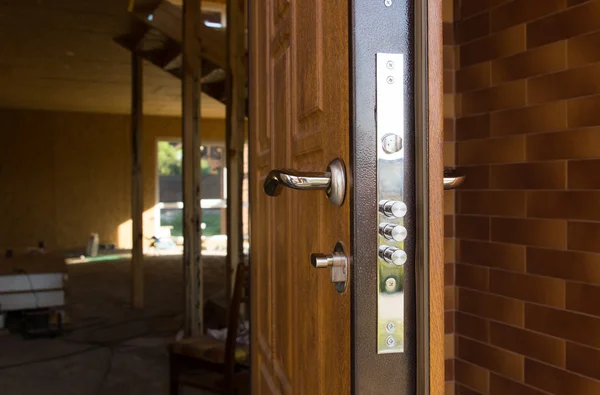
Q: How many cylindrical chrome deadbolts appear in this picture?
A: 3